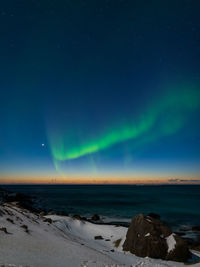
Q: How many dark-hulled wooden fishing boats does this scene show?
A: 0